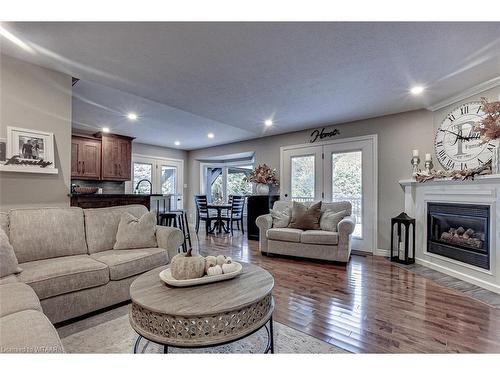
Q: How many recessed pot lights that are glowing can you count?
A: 6